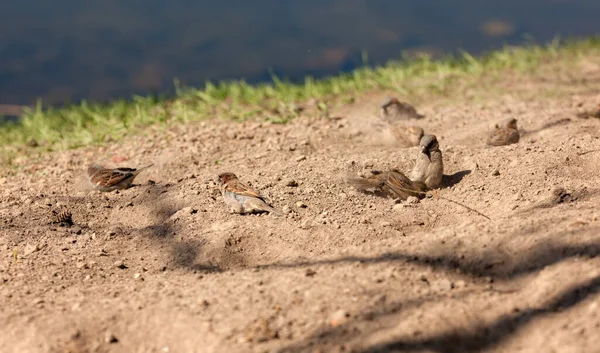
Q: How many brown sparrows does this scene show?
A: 7